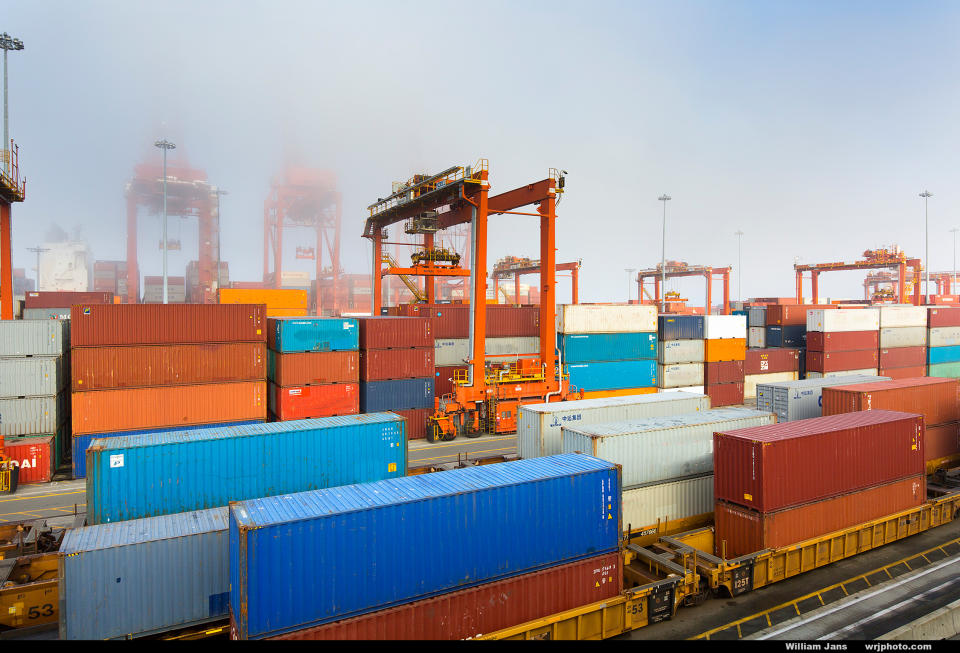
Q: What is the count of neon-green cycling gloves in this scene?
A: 0